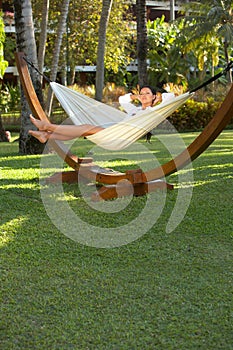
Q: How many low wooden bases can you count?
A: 2